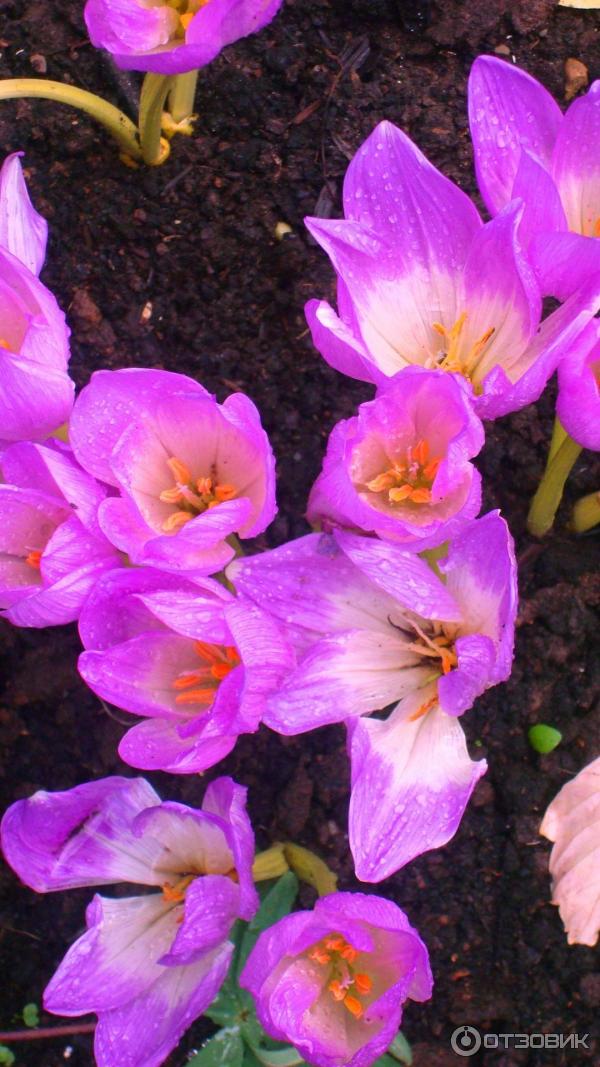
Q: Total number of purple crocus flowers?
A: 12